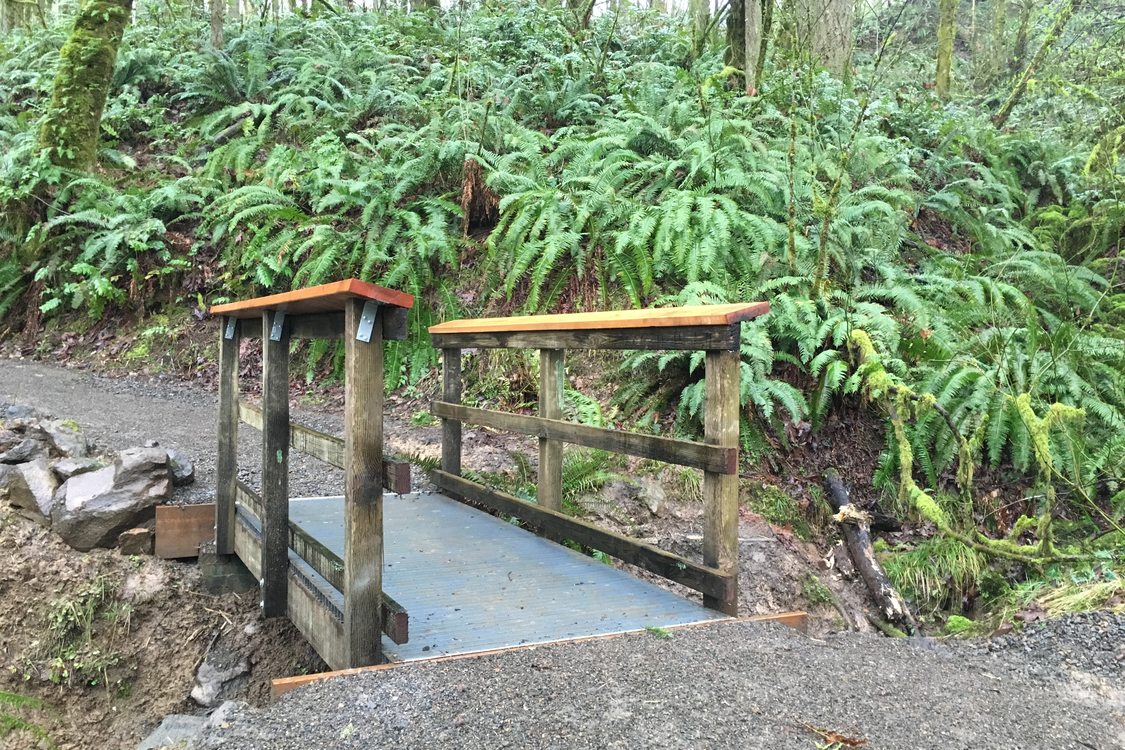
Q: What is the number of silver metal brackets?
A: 3